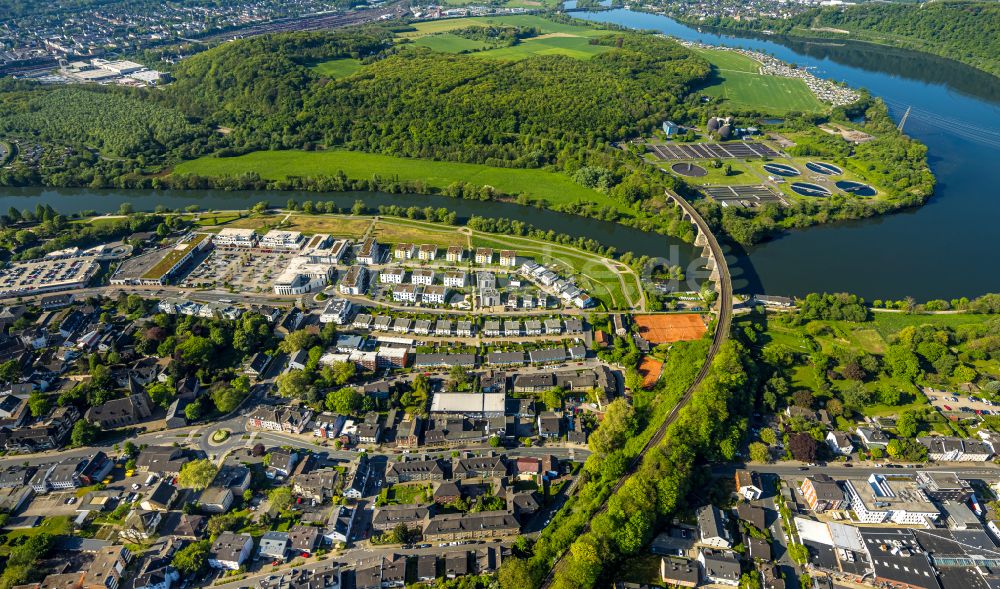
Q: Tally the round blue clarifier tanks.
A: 4